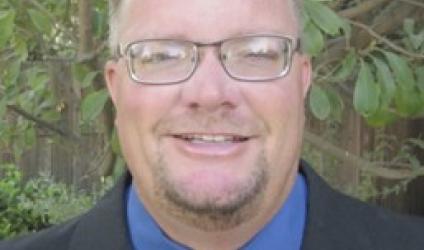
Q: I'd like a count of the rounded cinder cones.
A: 0